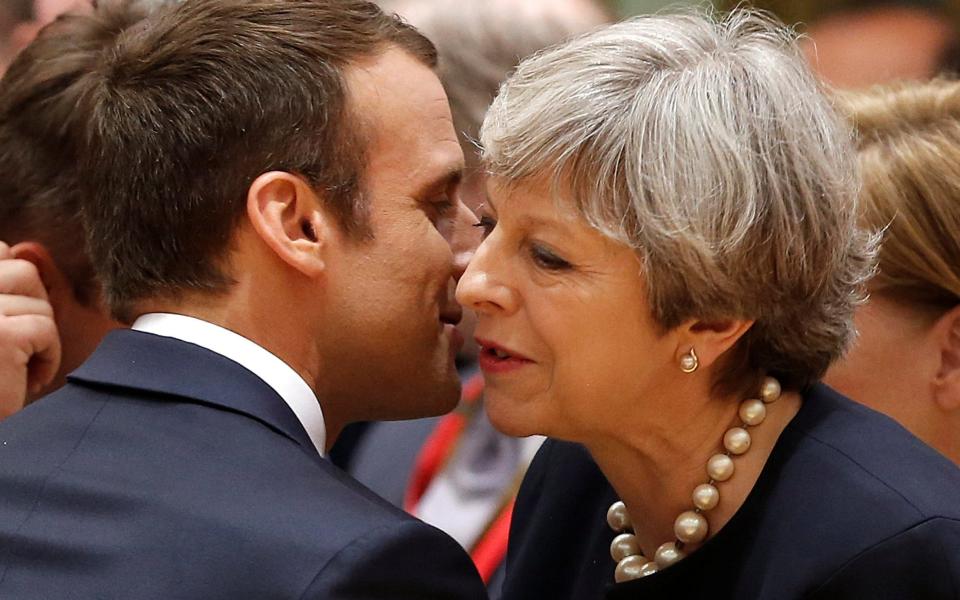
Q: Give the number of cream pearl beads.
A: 11